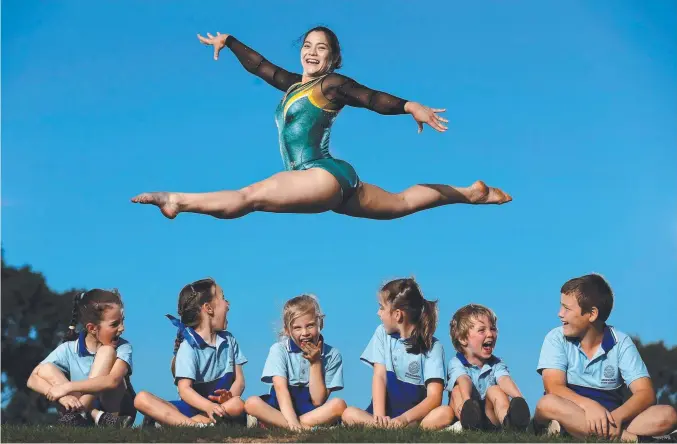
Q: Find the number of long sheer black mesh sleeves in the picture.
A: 2